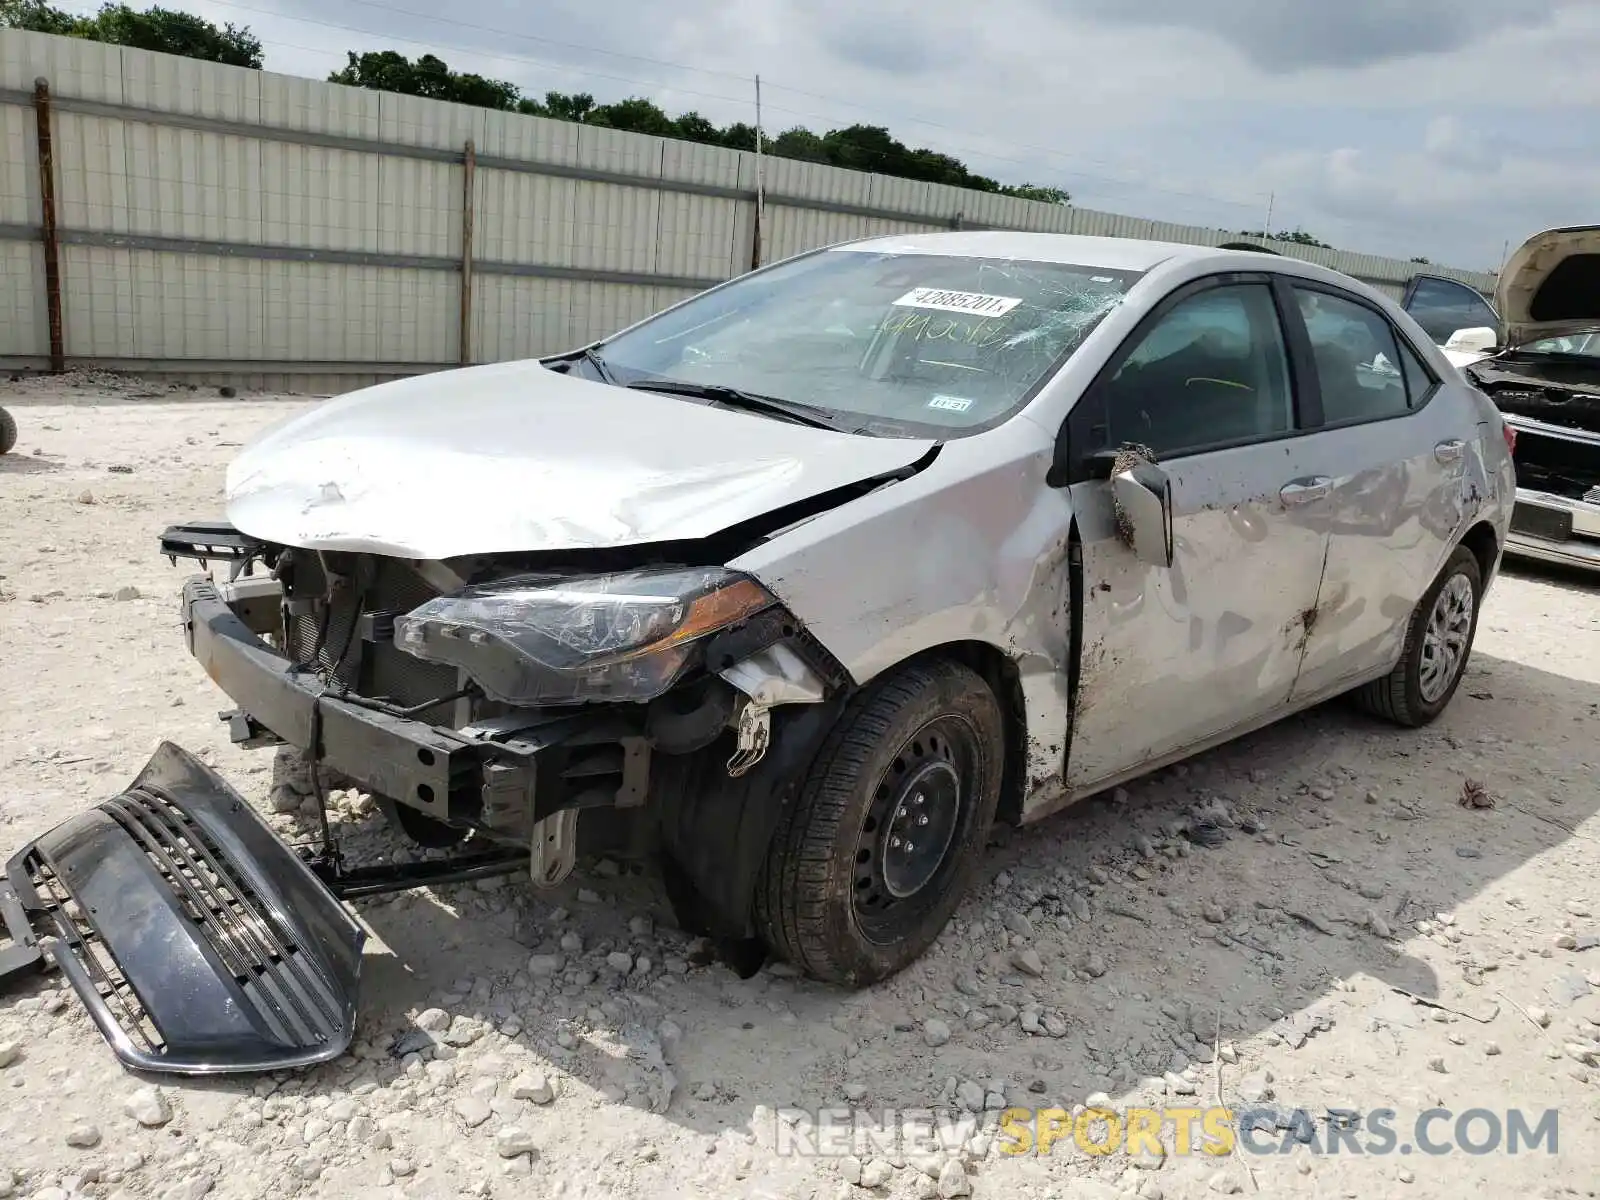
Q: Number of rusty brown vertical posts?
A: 3